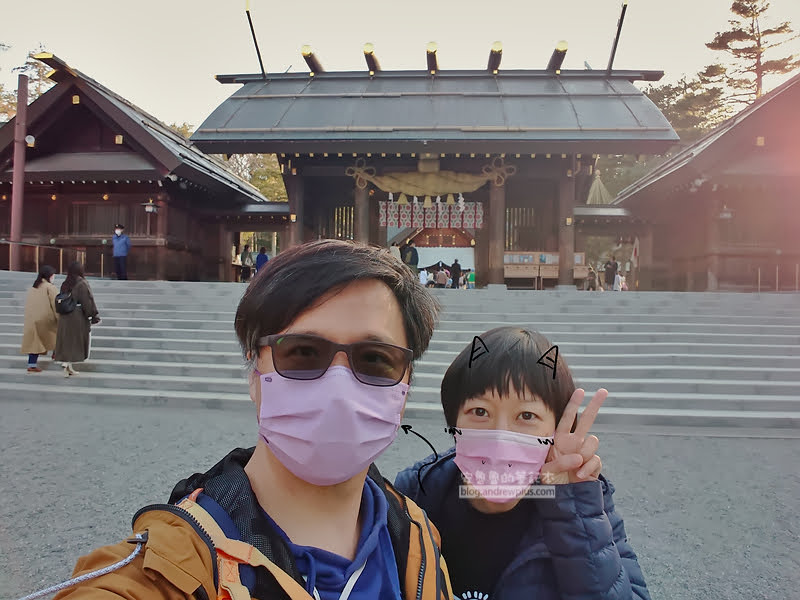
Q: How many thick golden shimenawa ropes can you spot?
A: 1